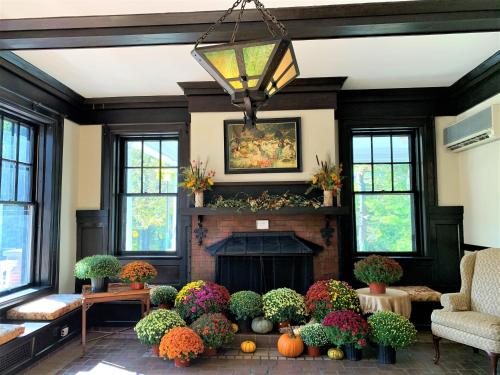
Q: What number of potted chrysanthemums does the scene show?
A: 14